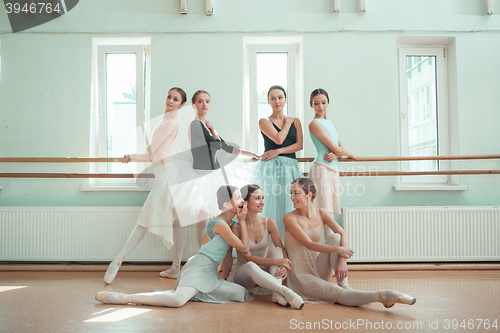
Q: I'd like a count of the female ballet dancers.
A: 7